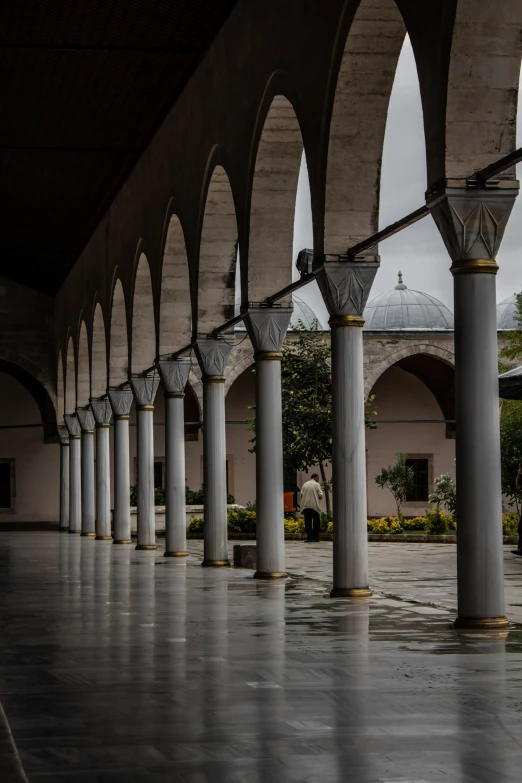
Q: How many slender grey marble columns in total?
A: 11